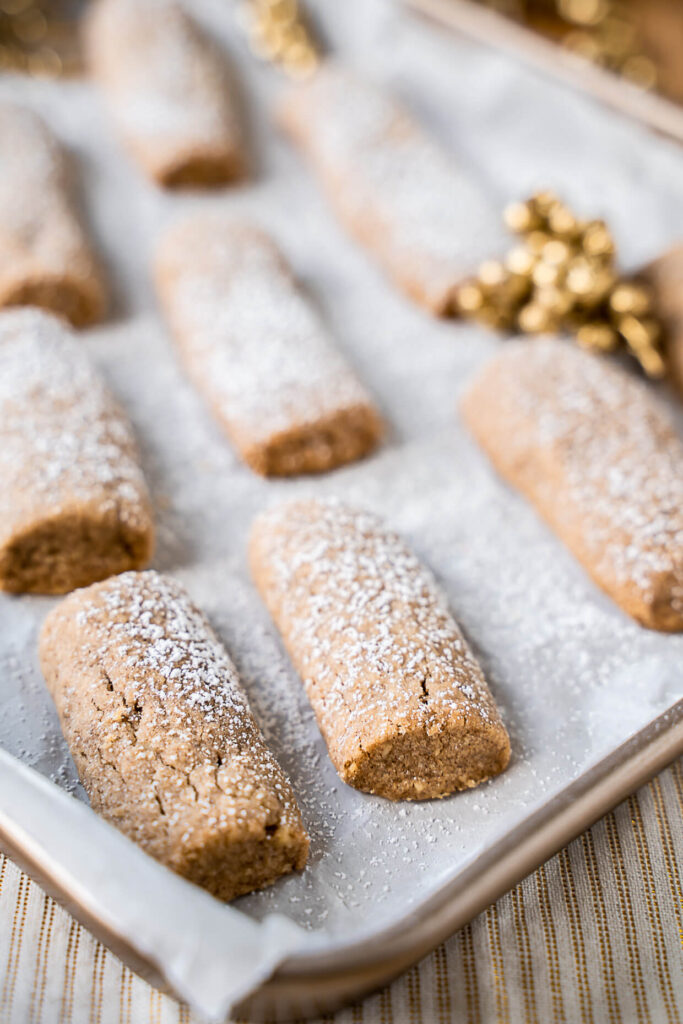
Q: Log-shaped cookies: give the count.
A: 9